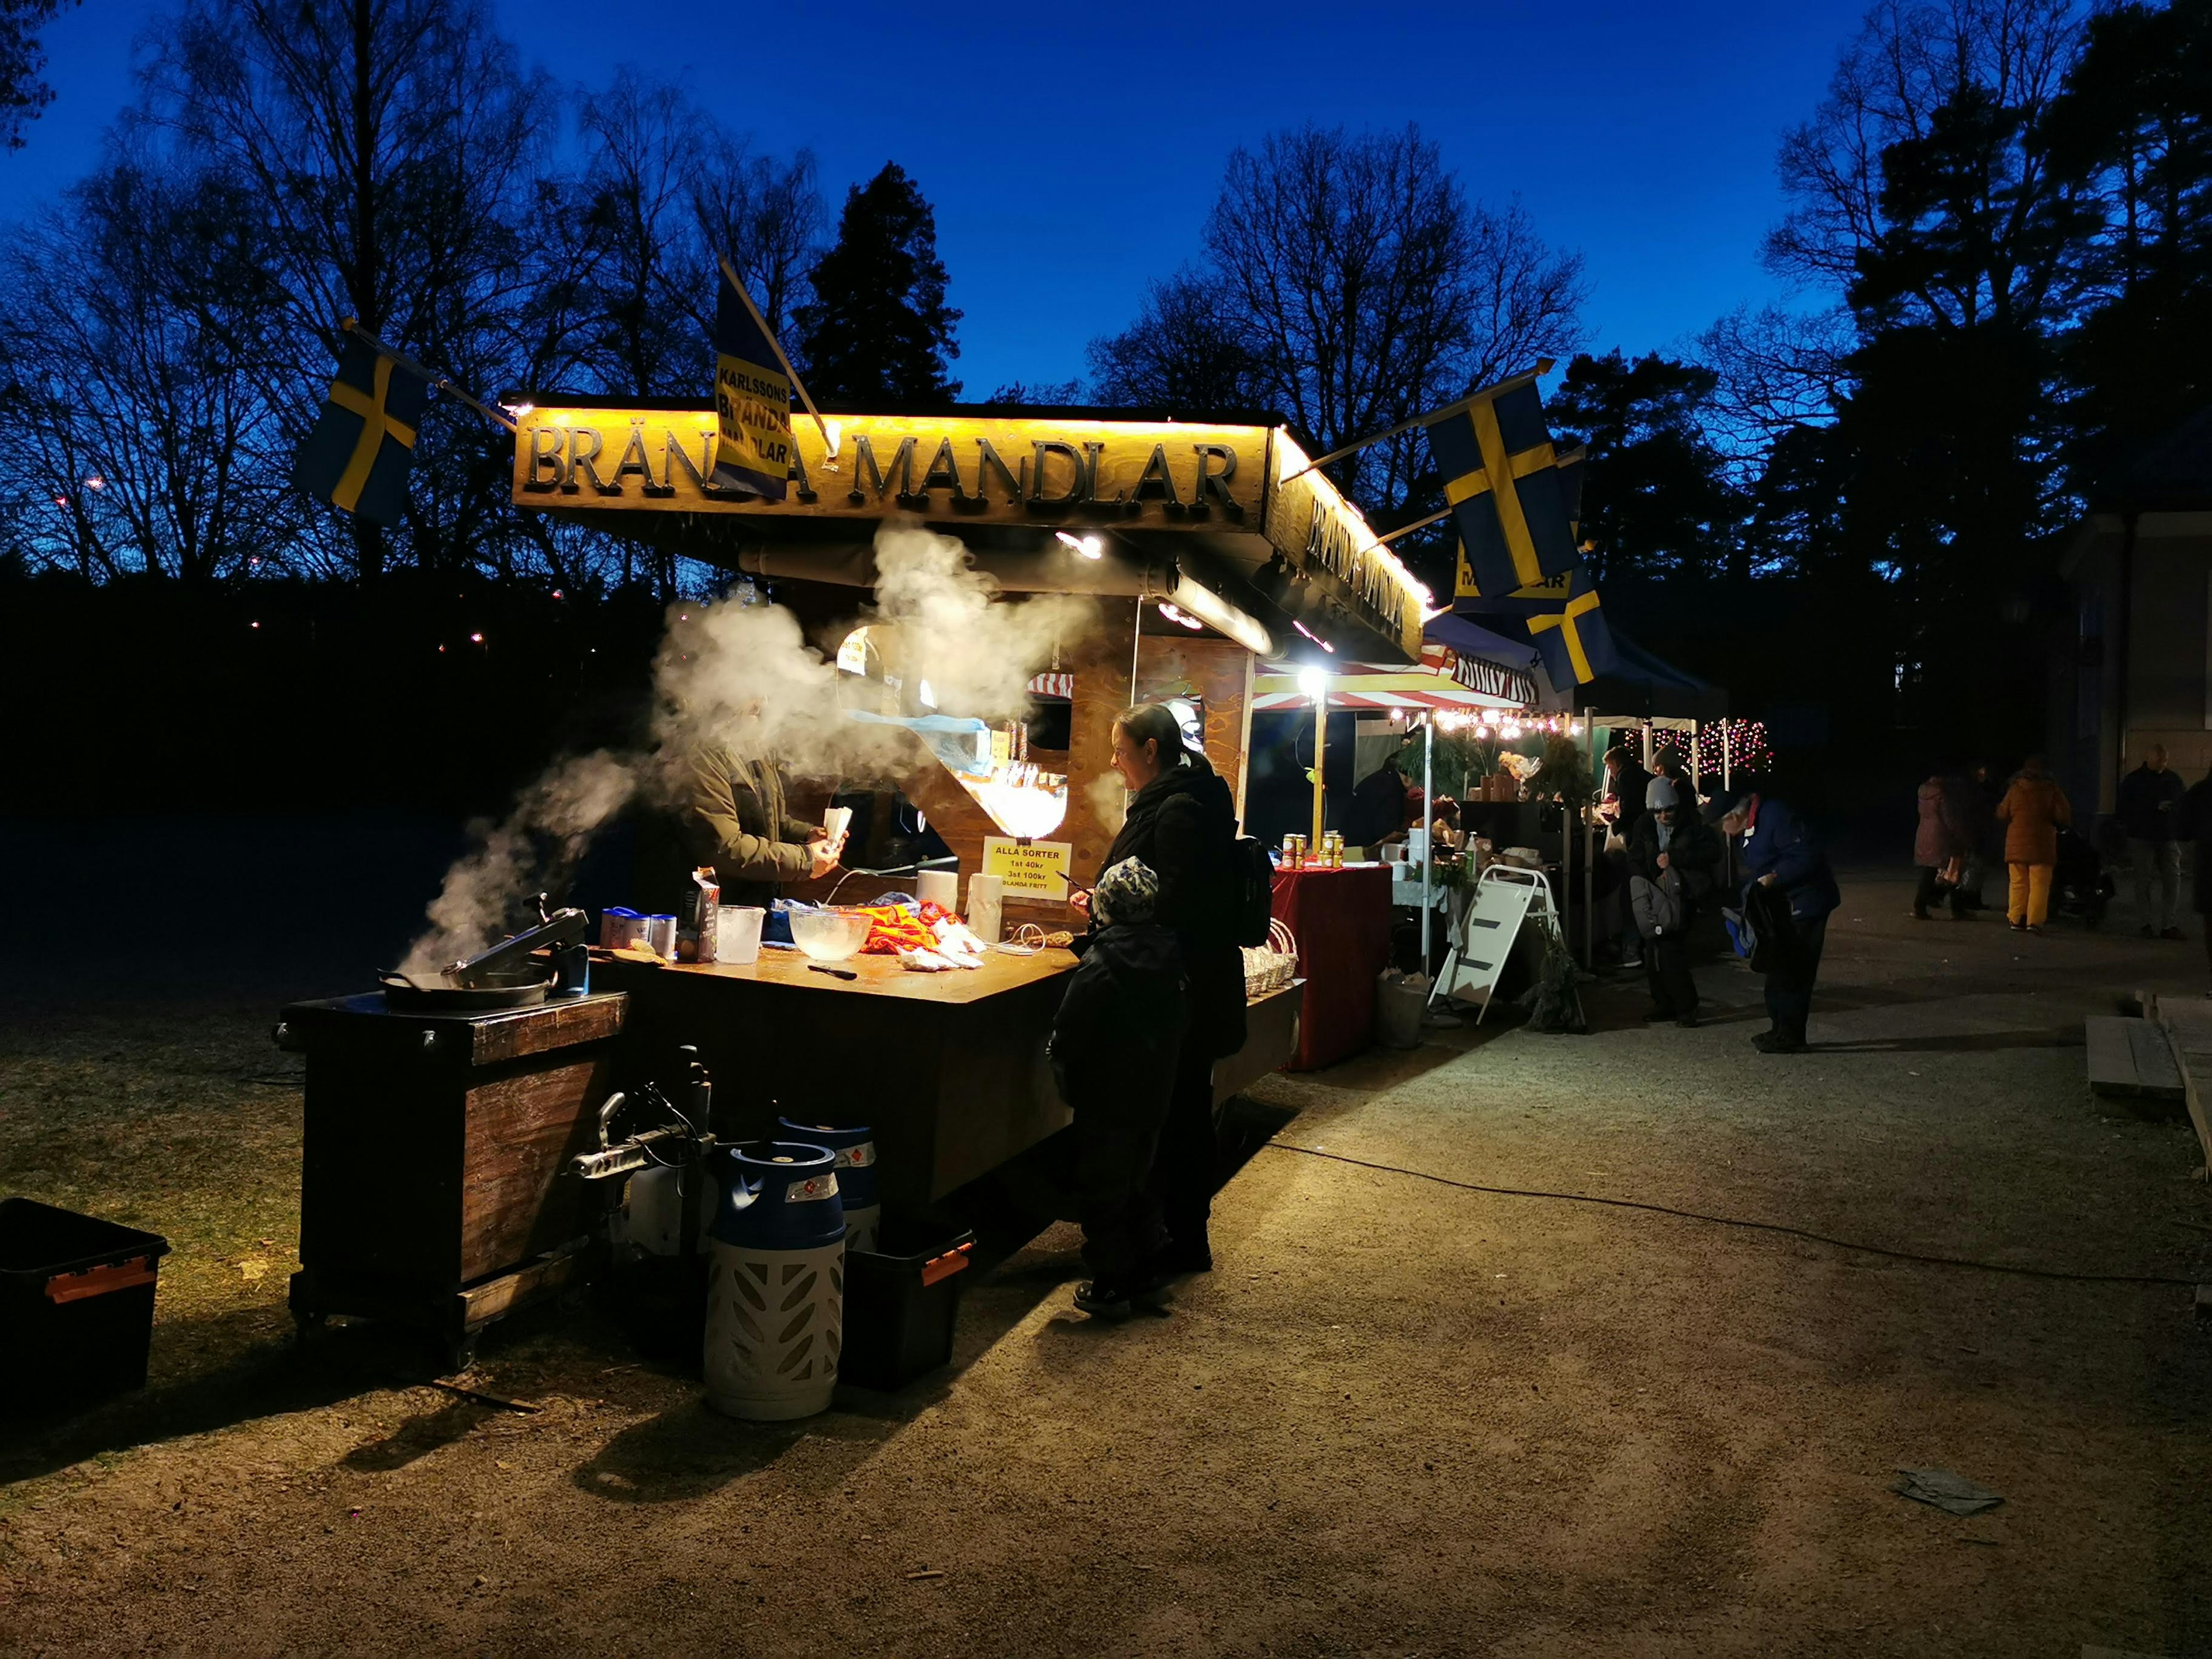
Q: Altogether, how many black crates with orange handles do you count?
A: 2